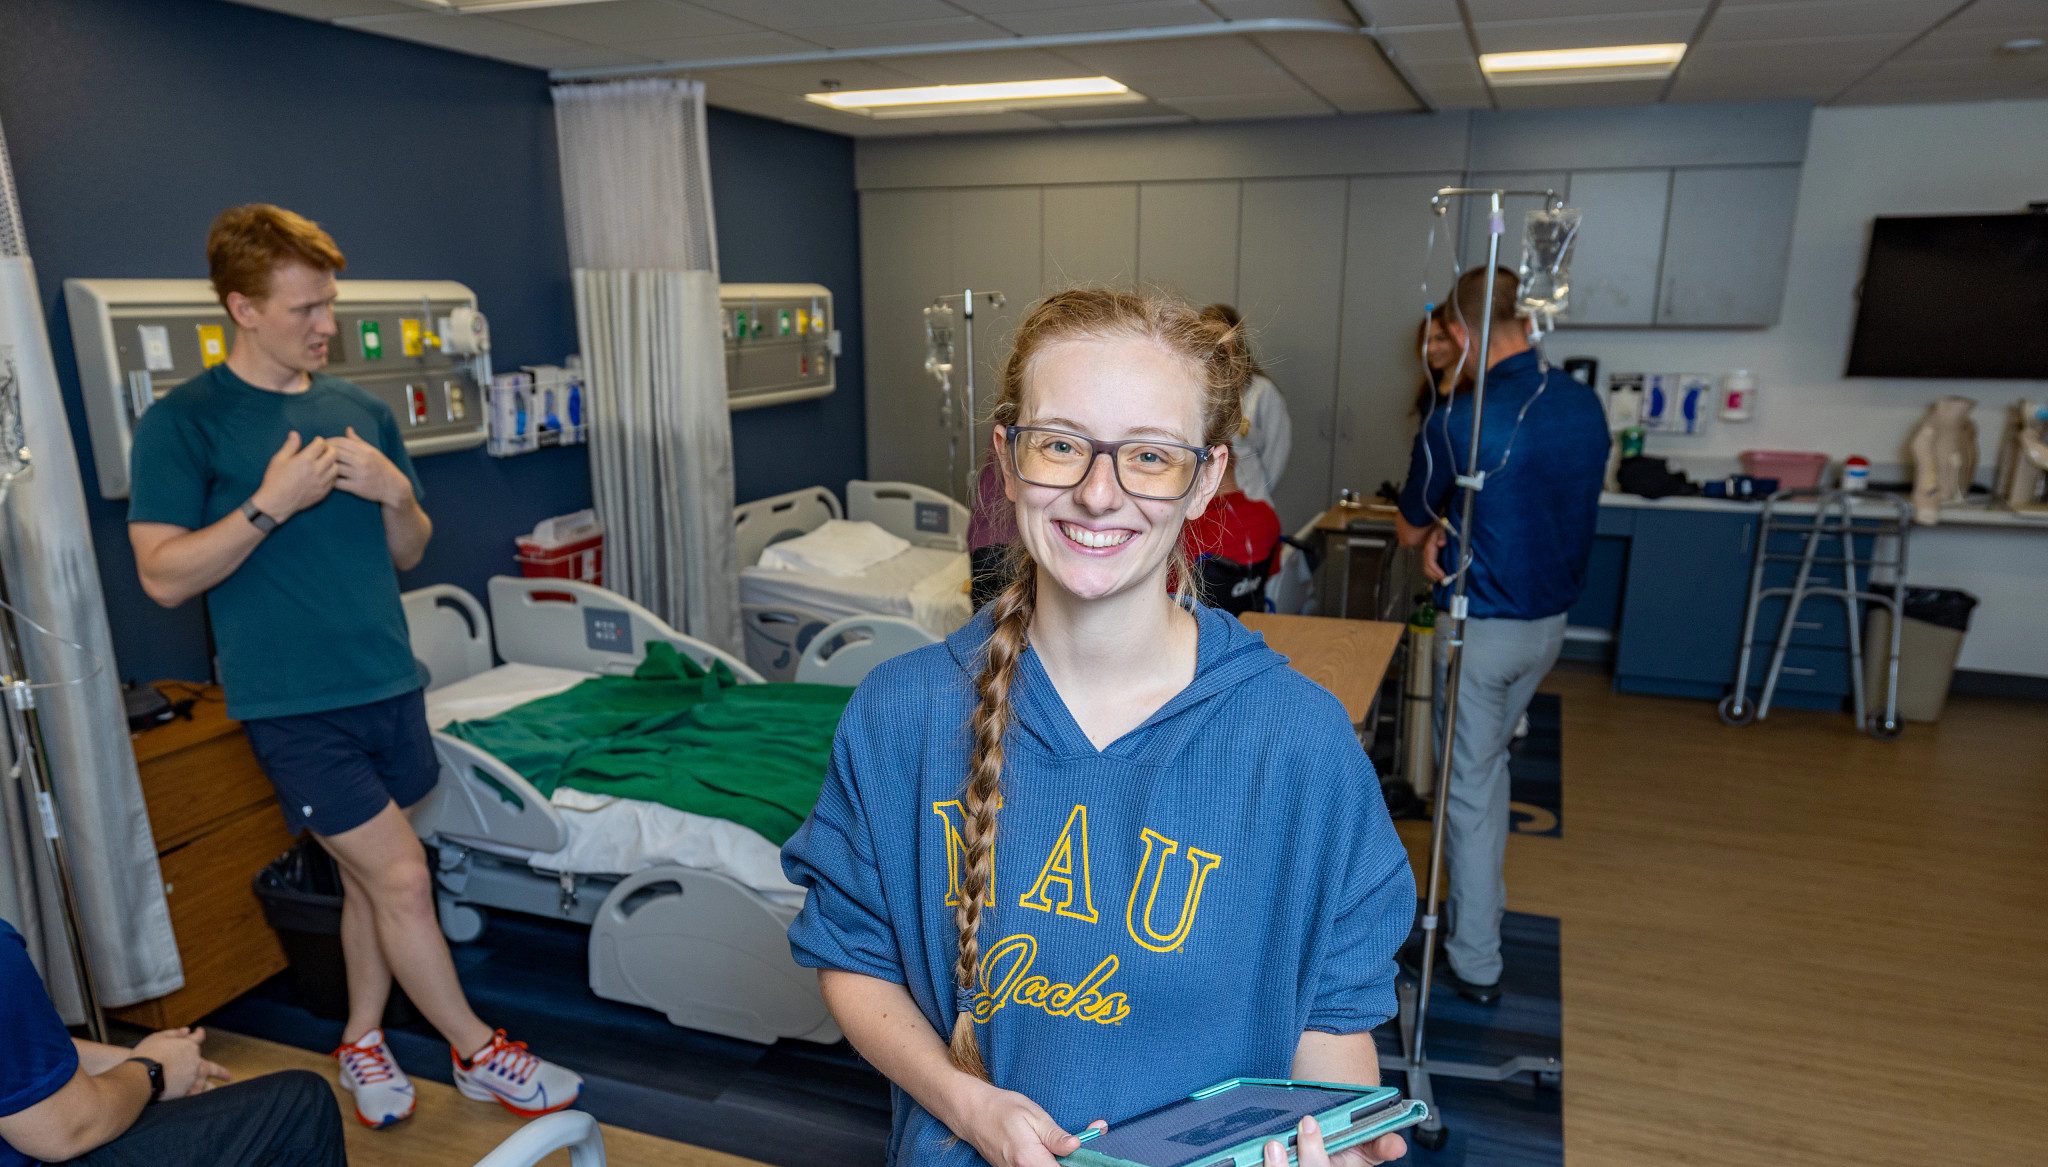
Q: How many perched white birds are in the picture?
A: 0